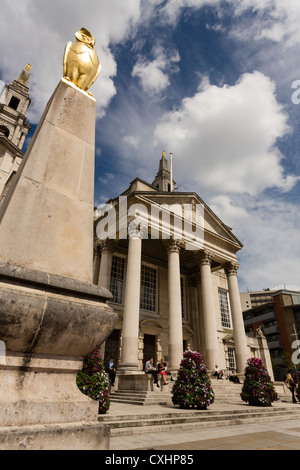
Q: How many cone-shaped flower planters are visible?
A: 3